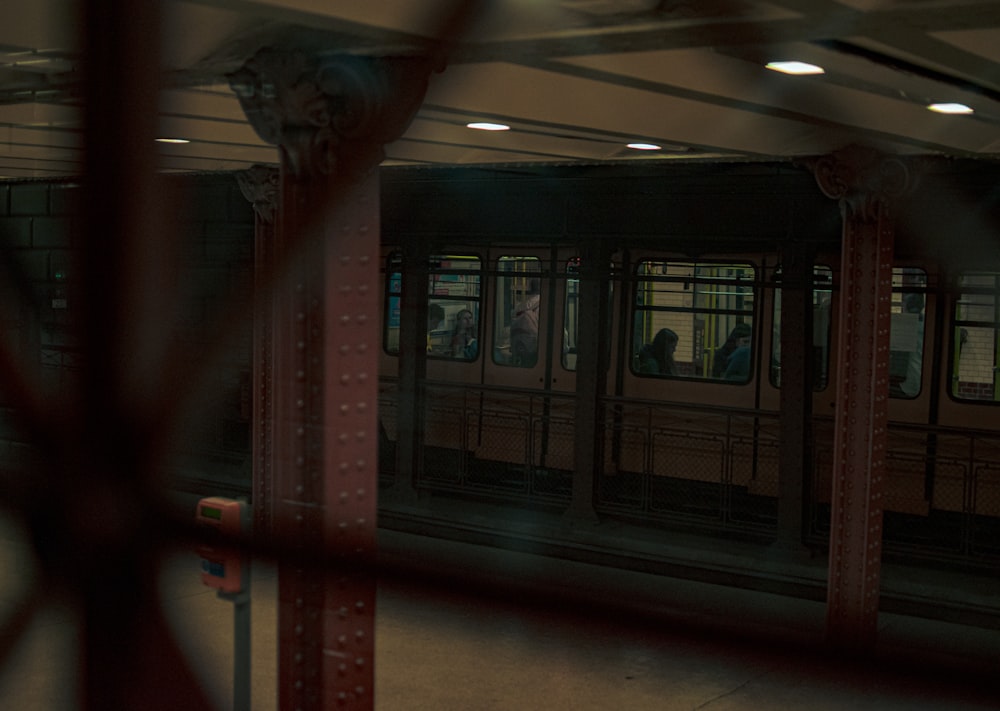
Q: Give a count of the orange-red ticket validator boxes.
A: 1